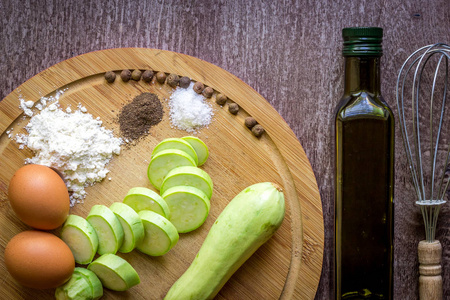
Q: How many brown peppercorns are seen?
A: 13